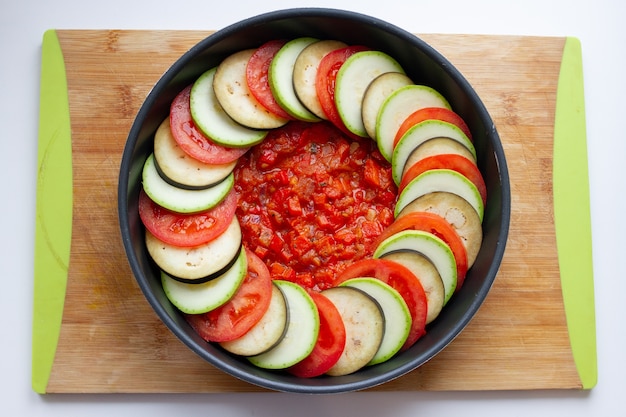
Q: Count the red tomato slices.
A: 10